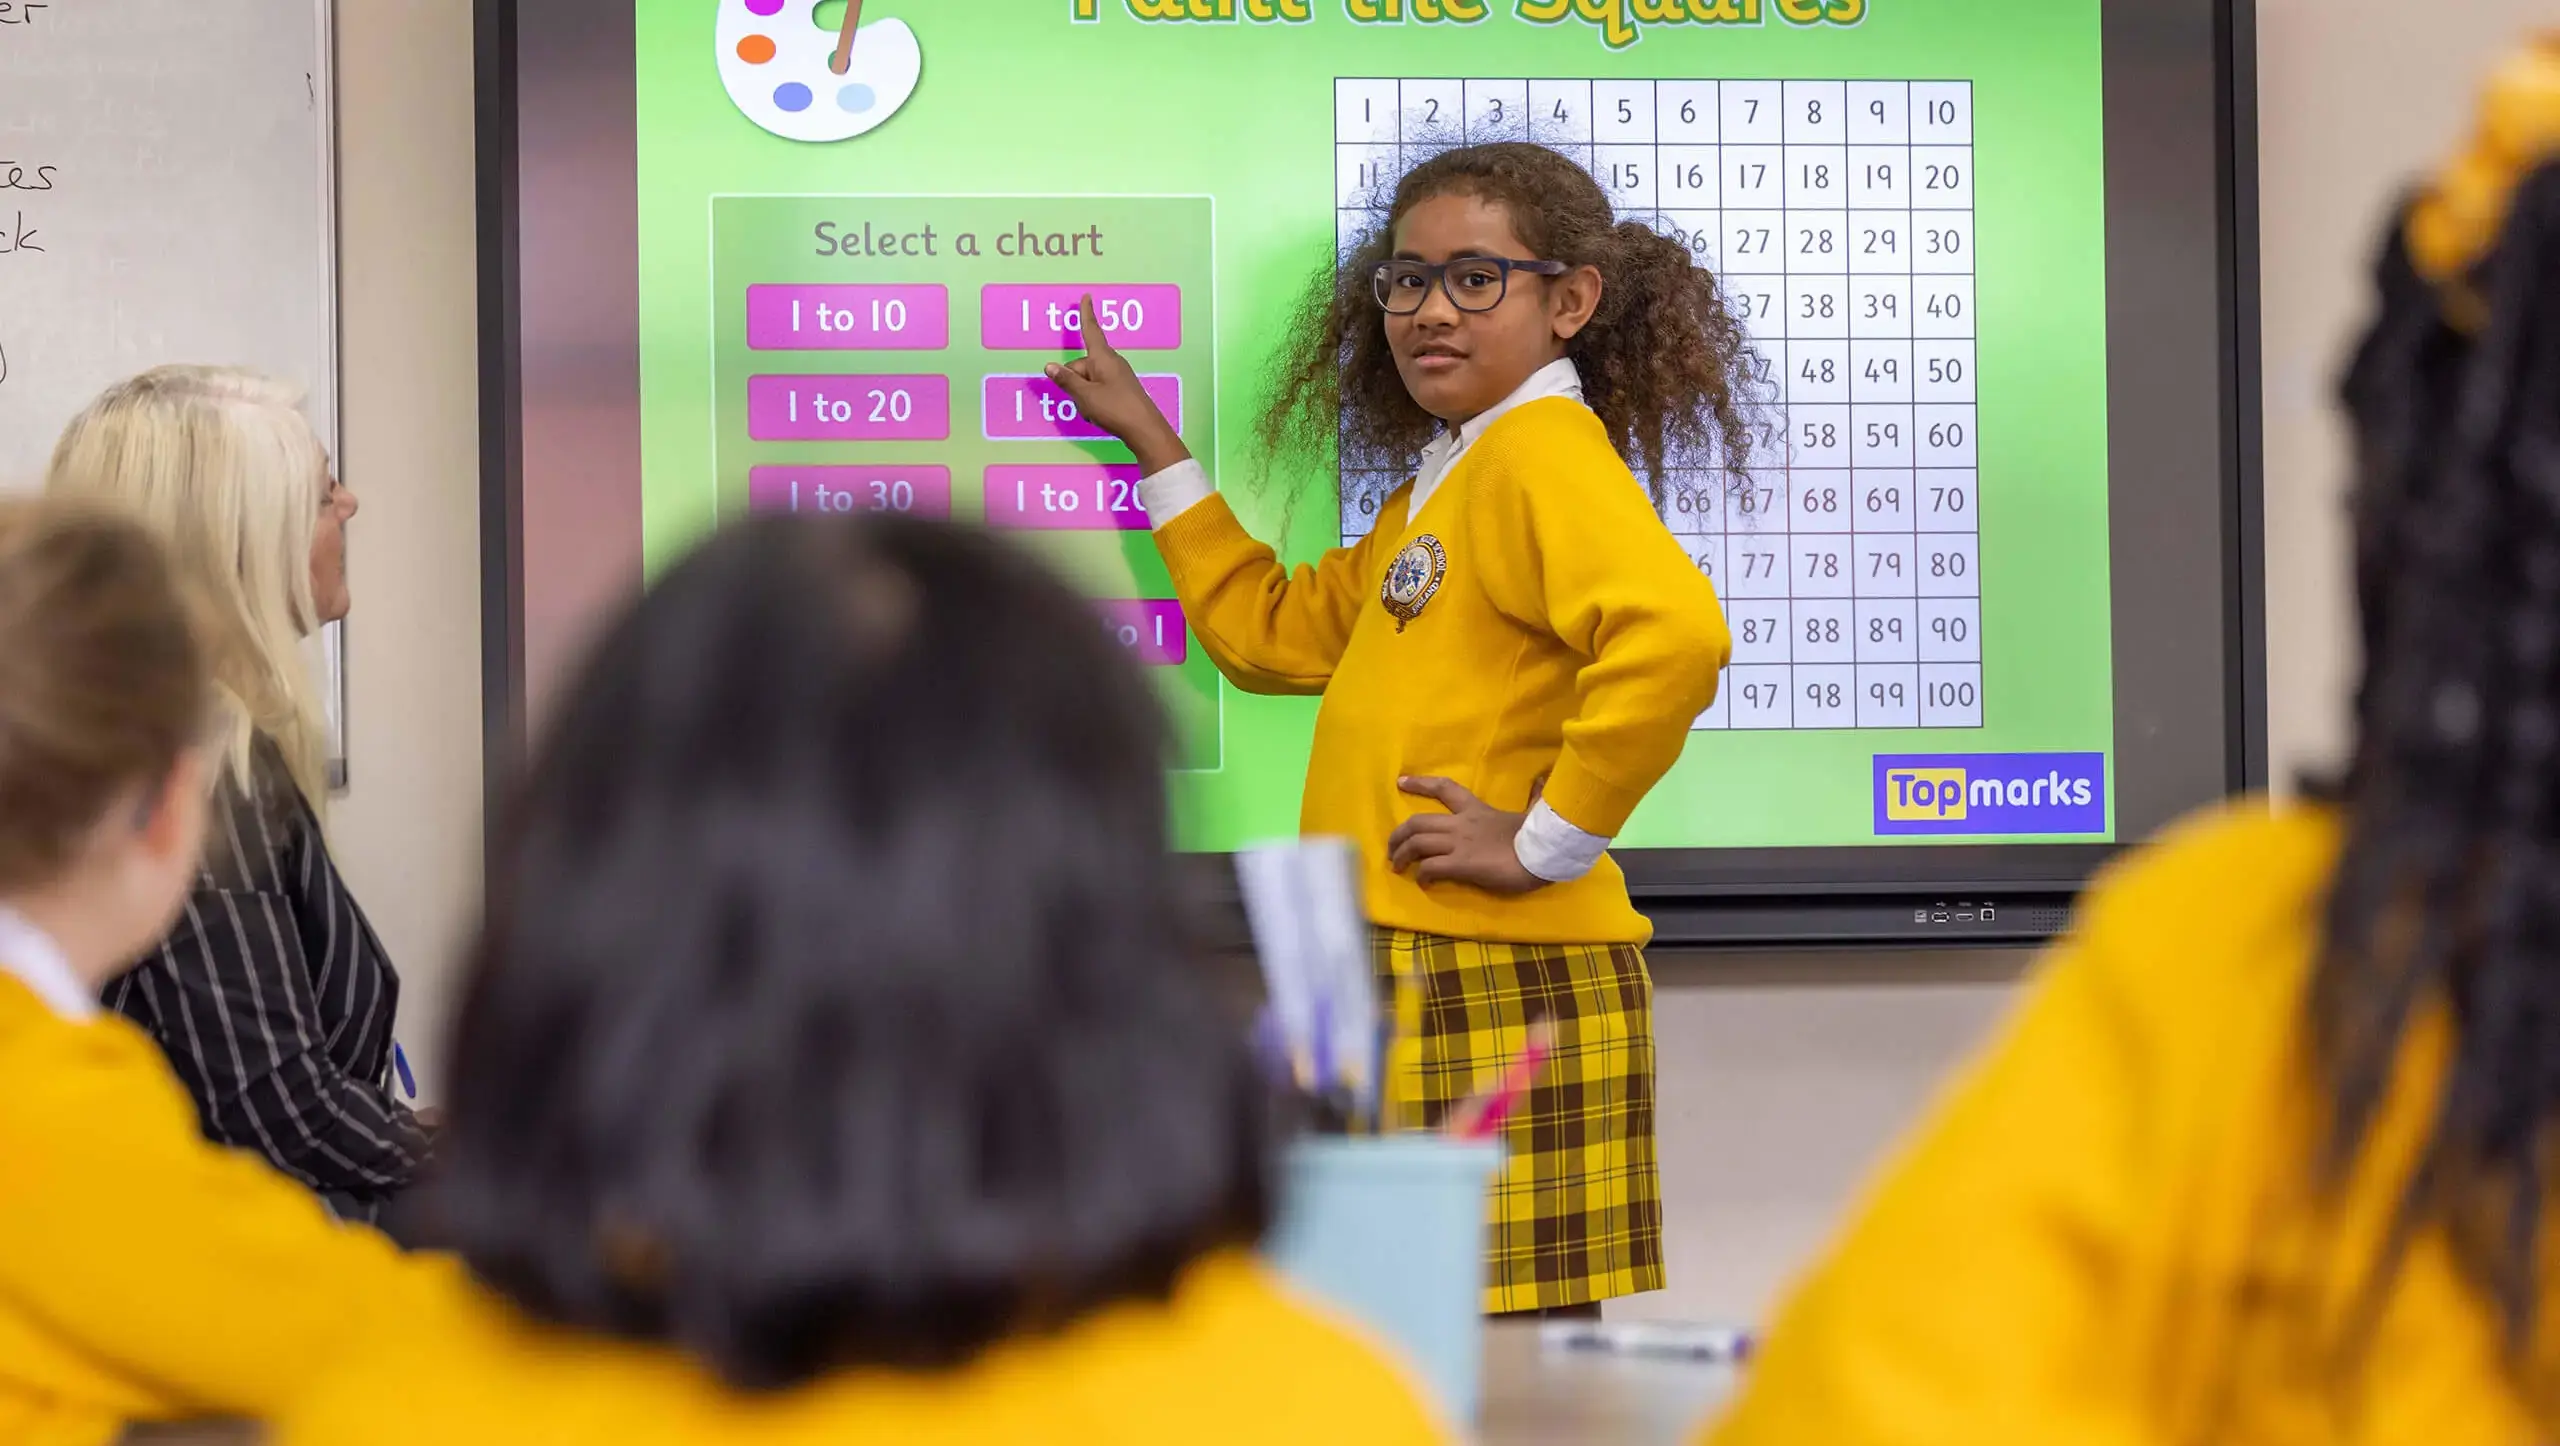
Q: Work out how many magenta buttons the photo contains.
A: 7